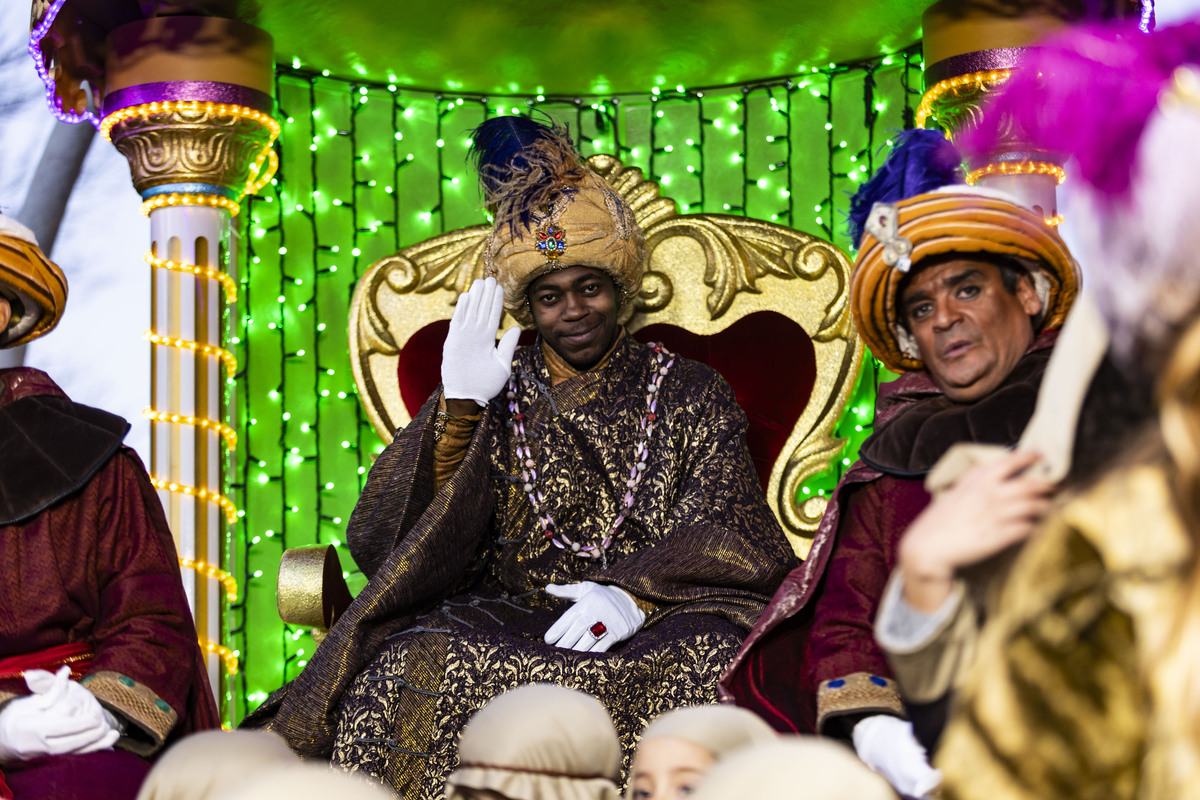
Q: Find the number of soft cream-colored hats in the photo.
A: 5